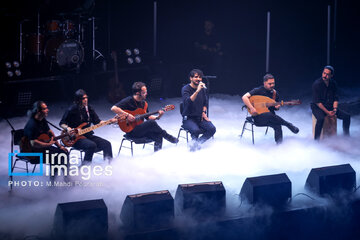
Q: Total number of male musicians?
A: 6